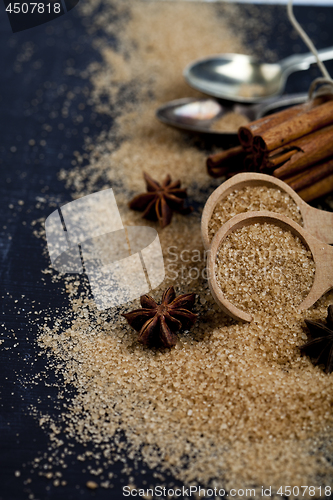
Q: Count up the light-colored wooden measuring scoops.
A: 2